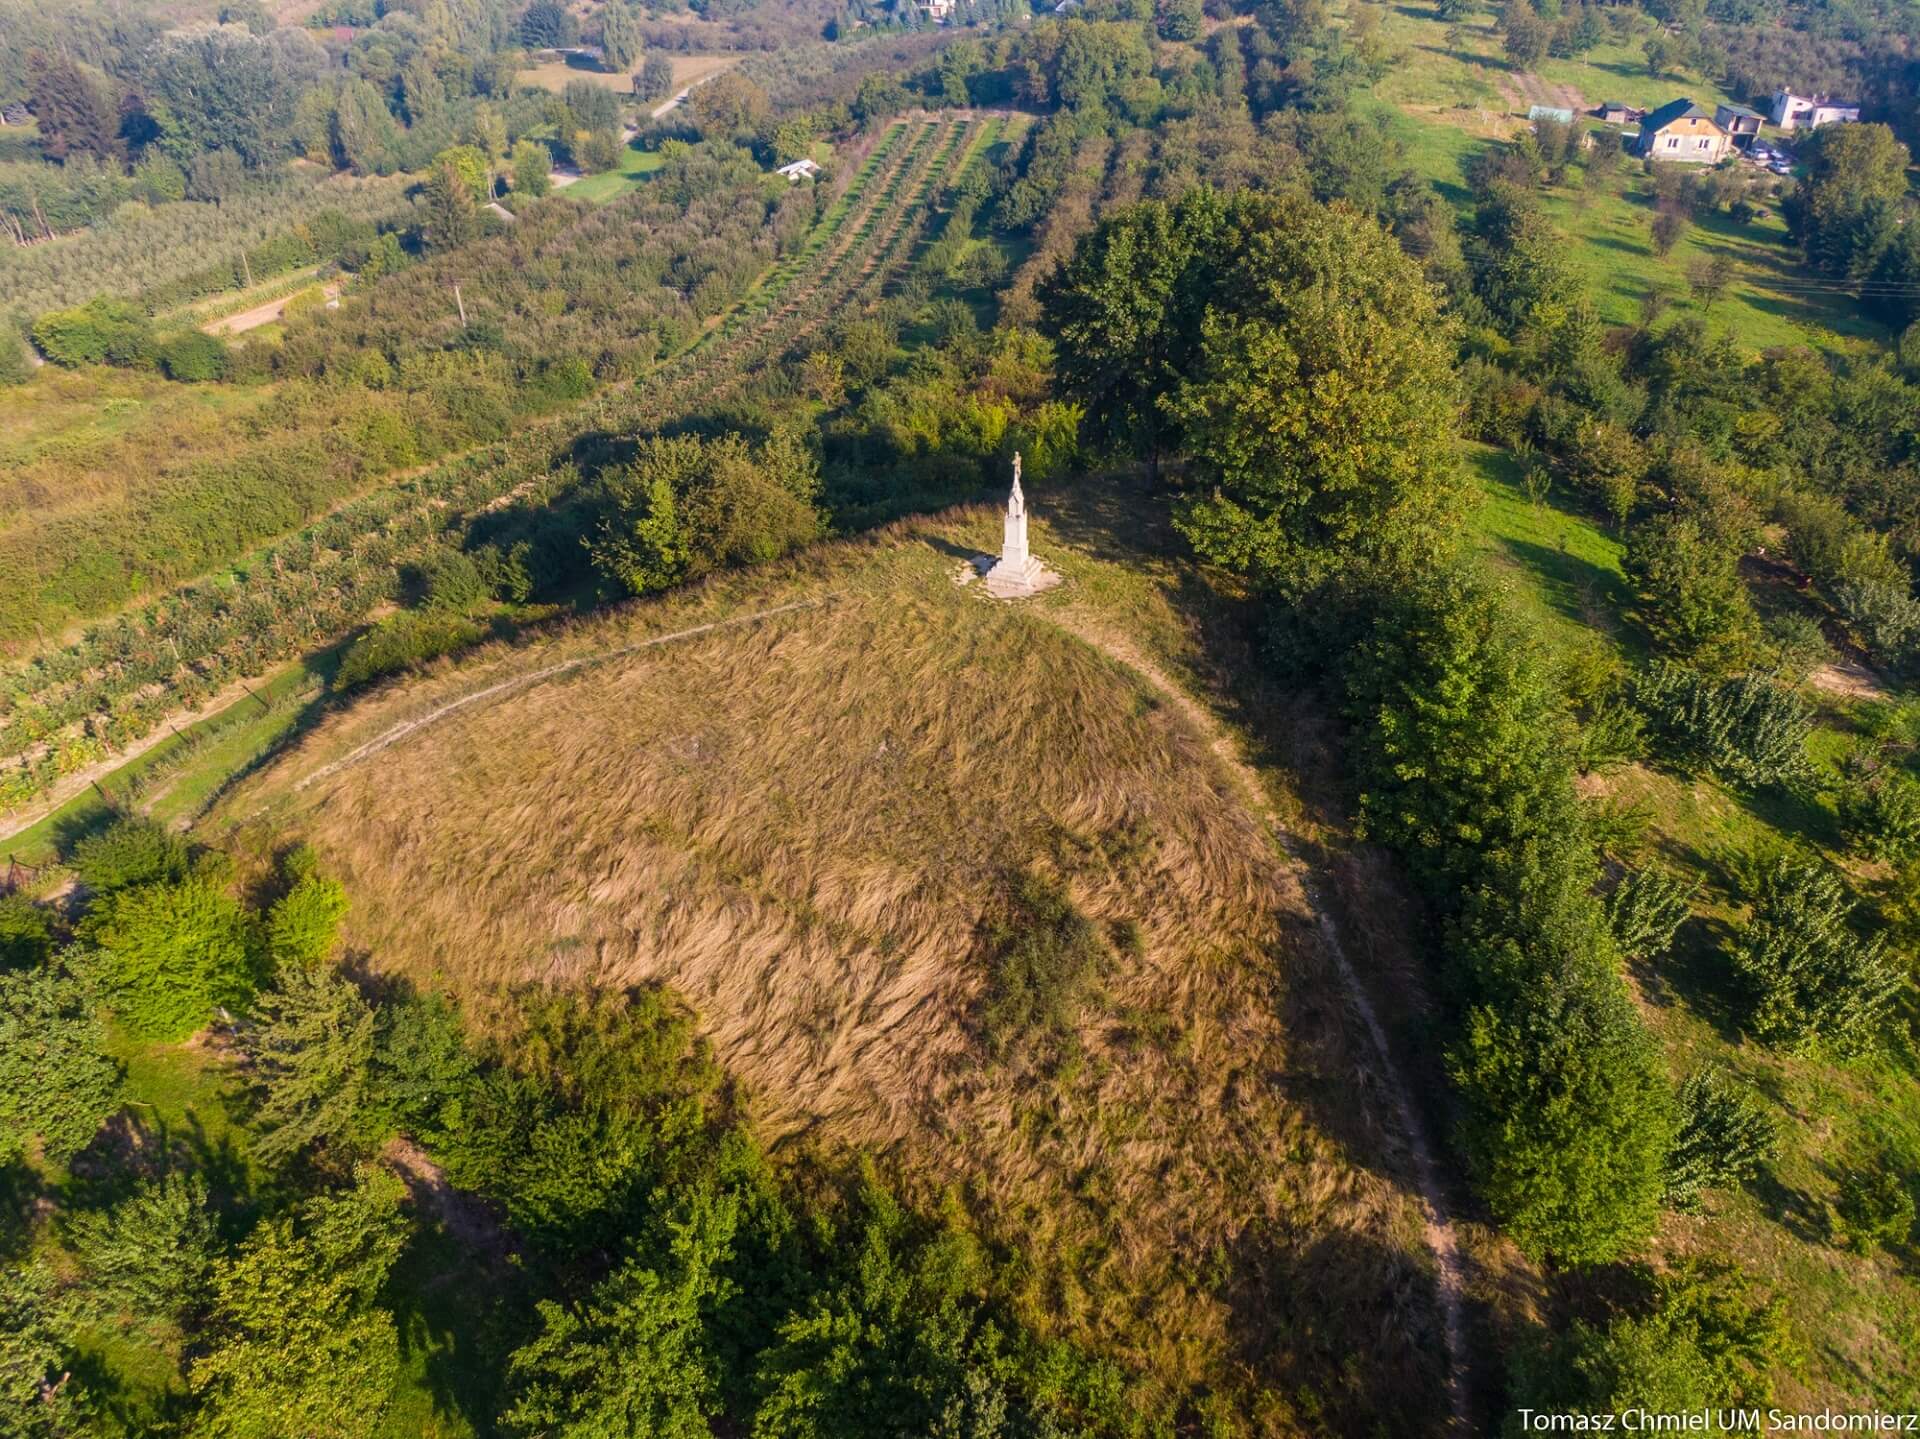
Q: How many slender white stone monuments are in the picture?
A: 1